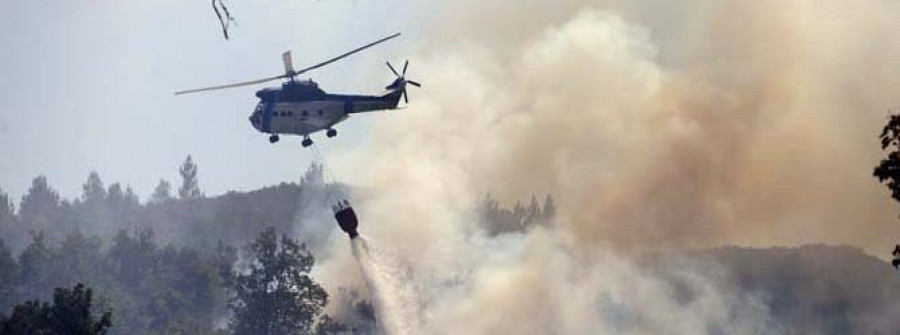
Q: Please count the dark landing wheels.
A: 3